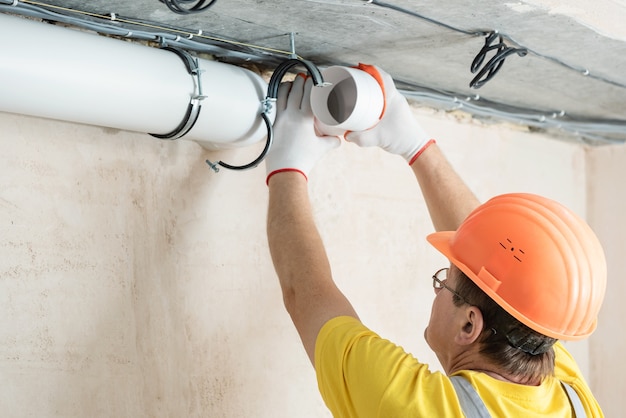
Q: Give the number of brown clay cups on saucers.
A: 0